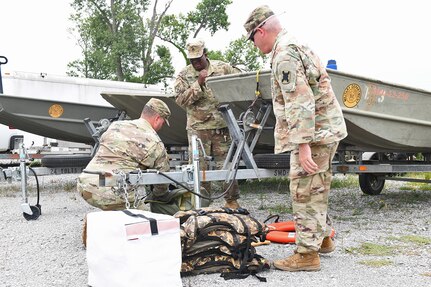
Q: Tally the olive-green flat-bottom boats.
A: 3